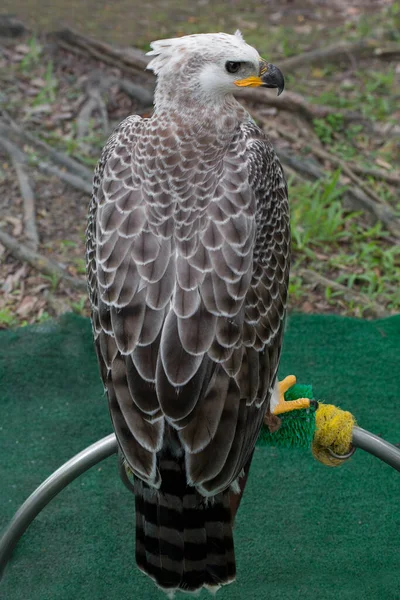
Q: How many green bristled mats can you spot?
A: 1